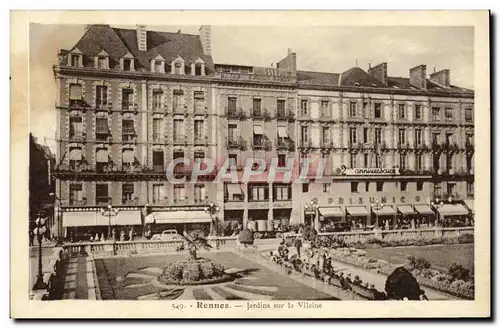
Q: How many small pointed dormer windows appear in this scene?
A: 6